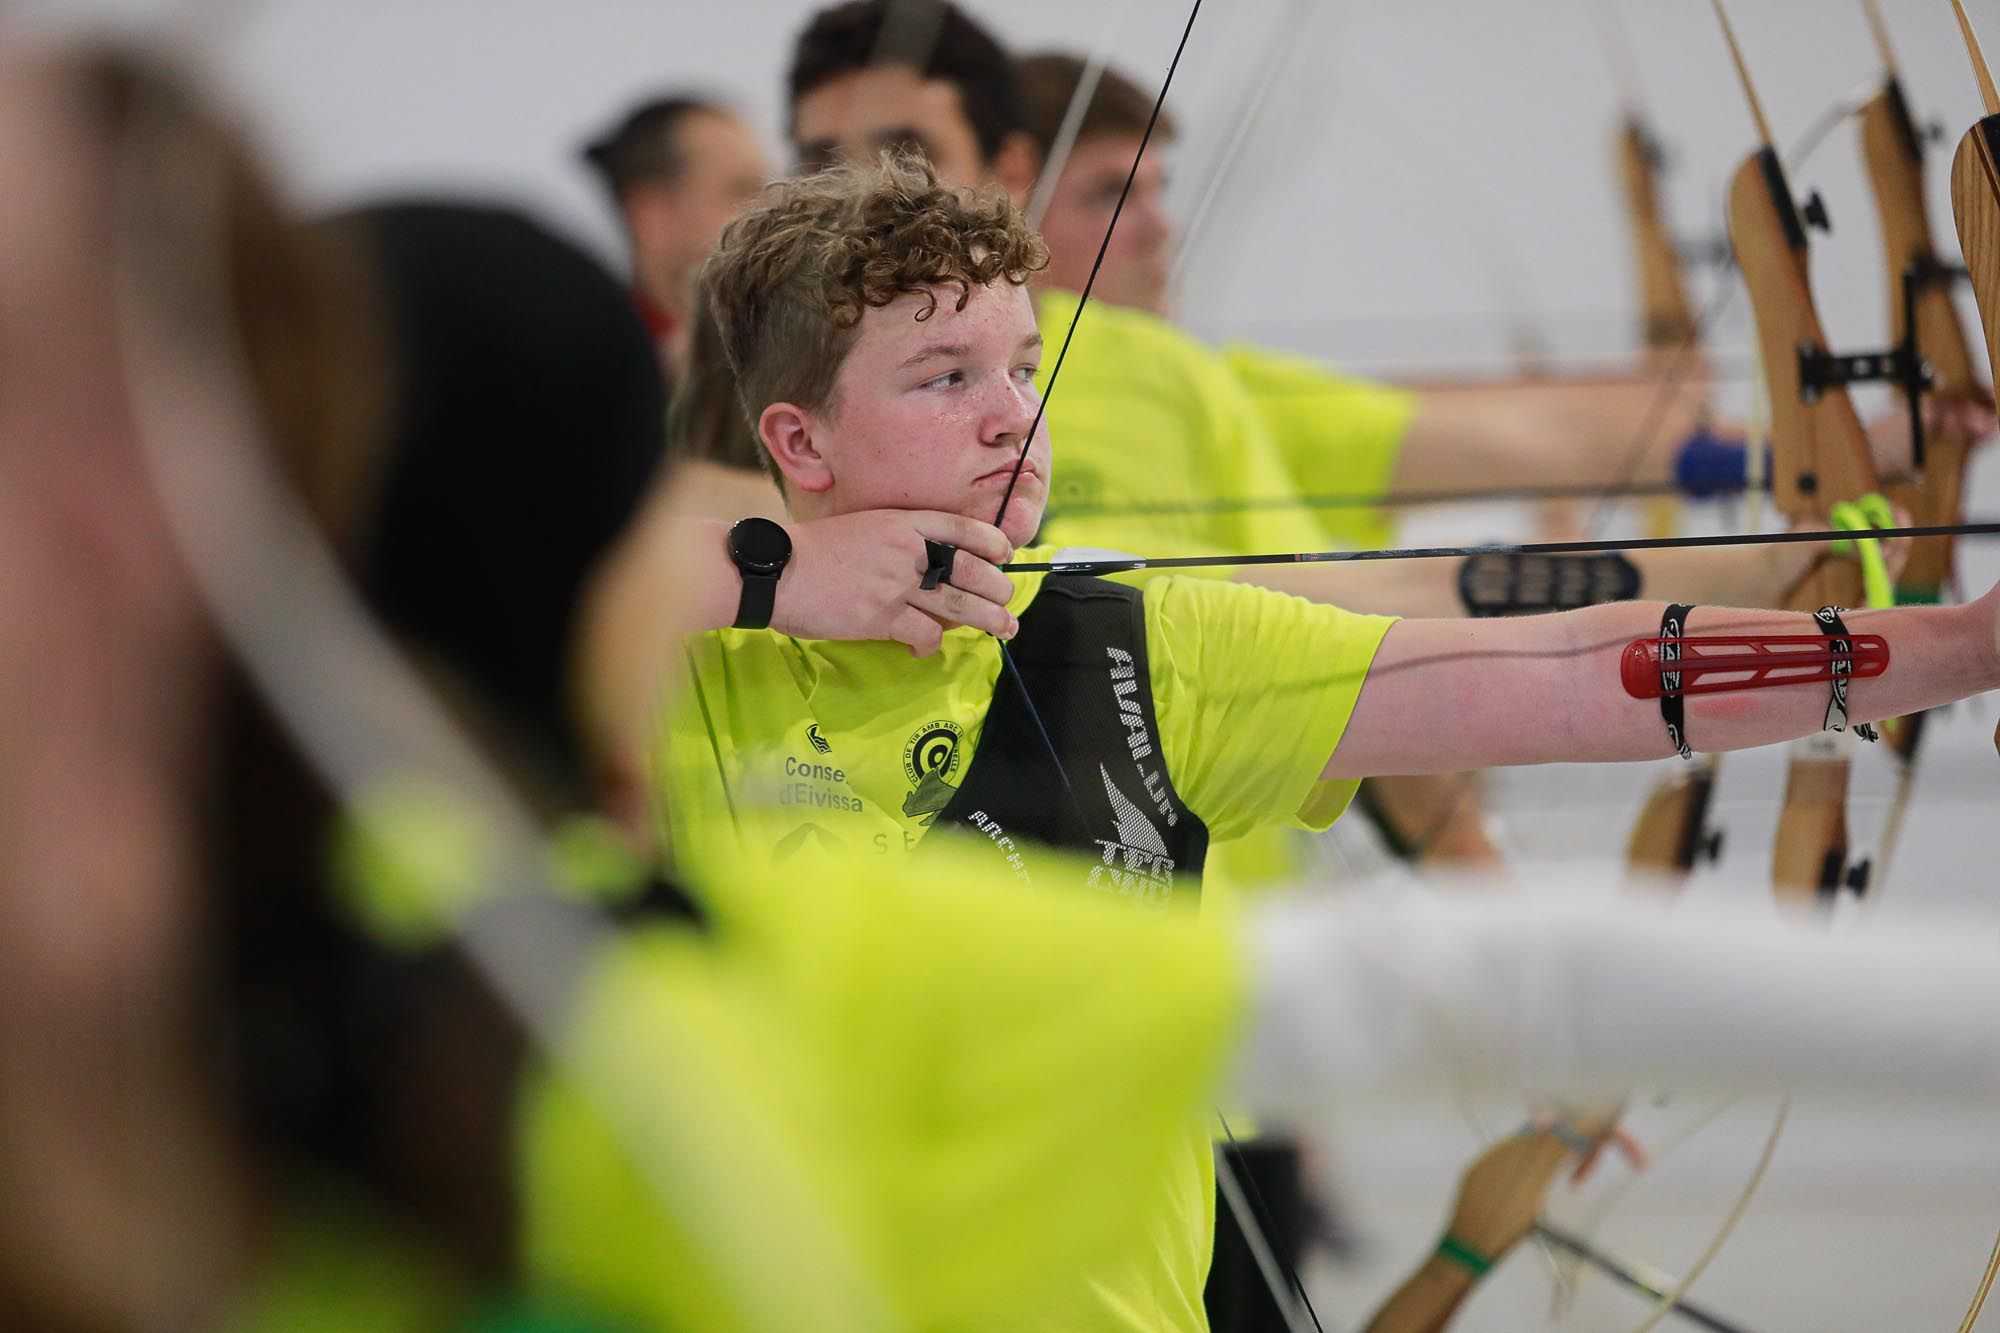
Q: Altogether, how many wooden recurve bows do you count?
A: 4